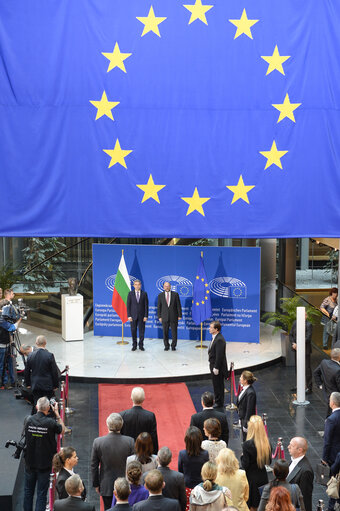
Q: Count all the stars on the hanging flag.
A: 12